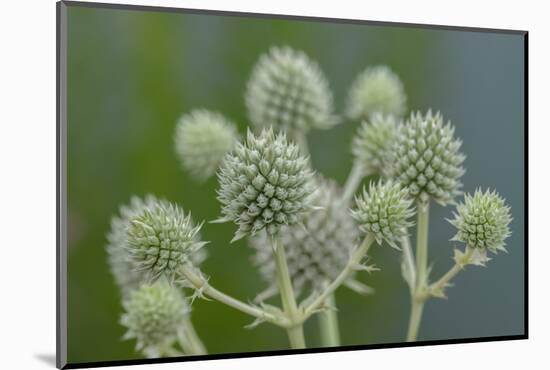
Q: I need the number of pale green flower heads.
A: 12